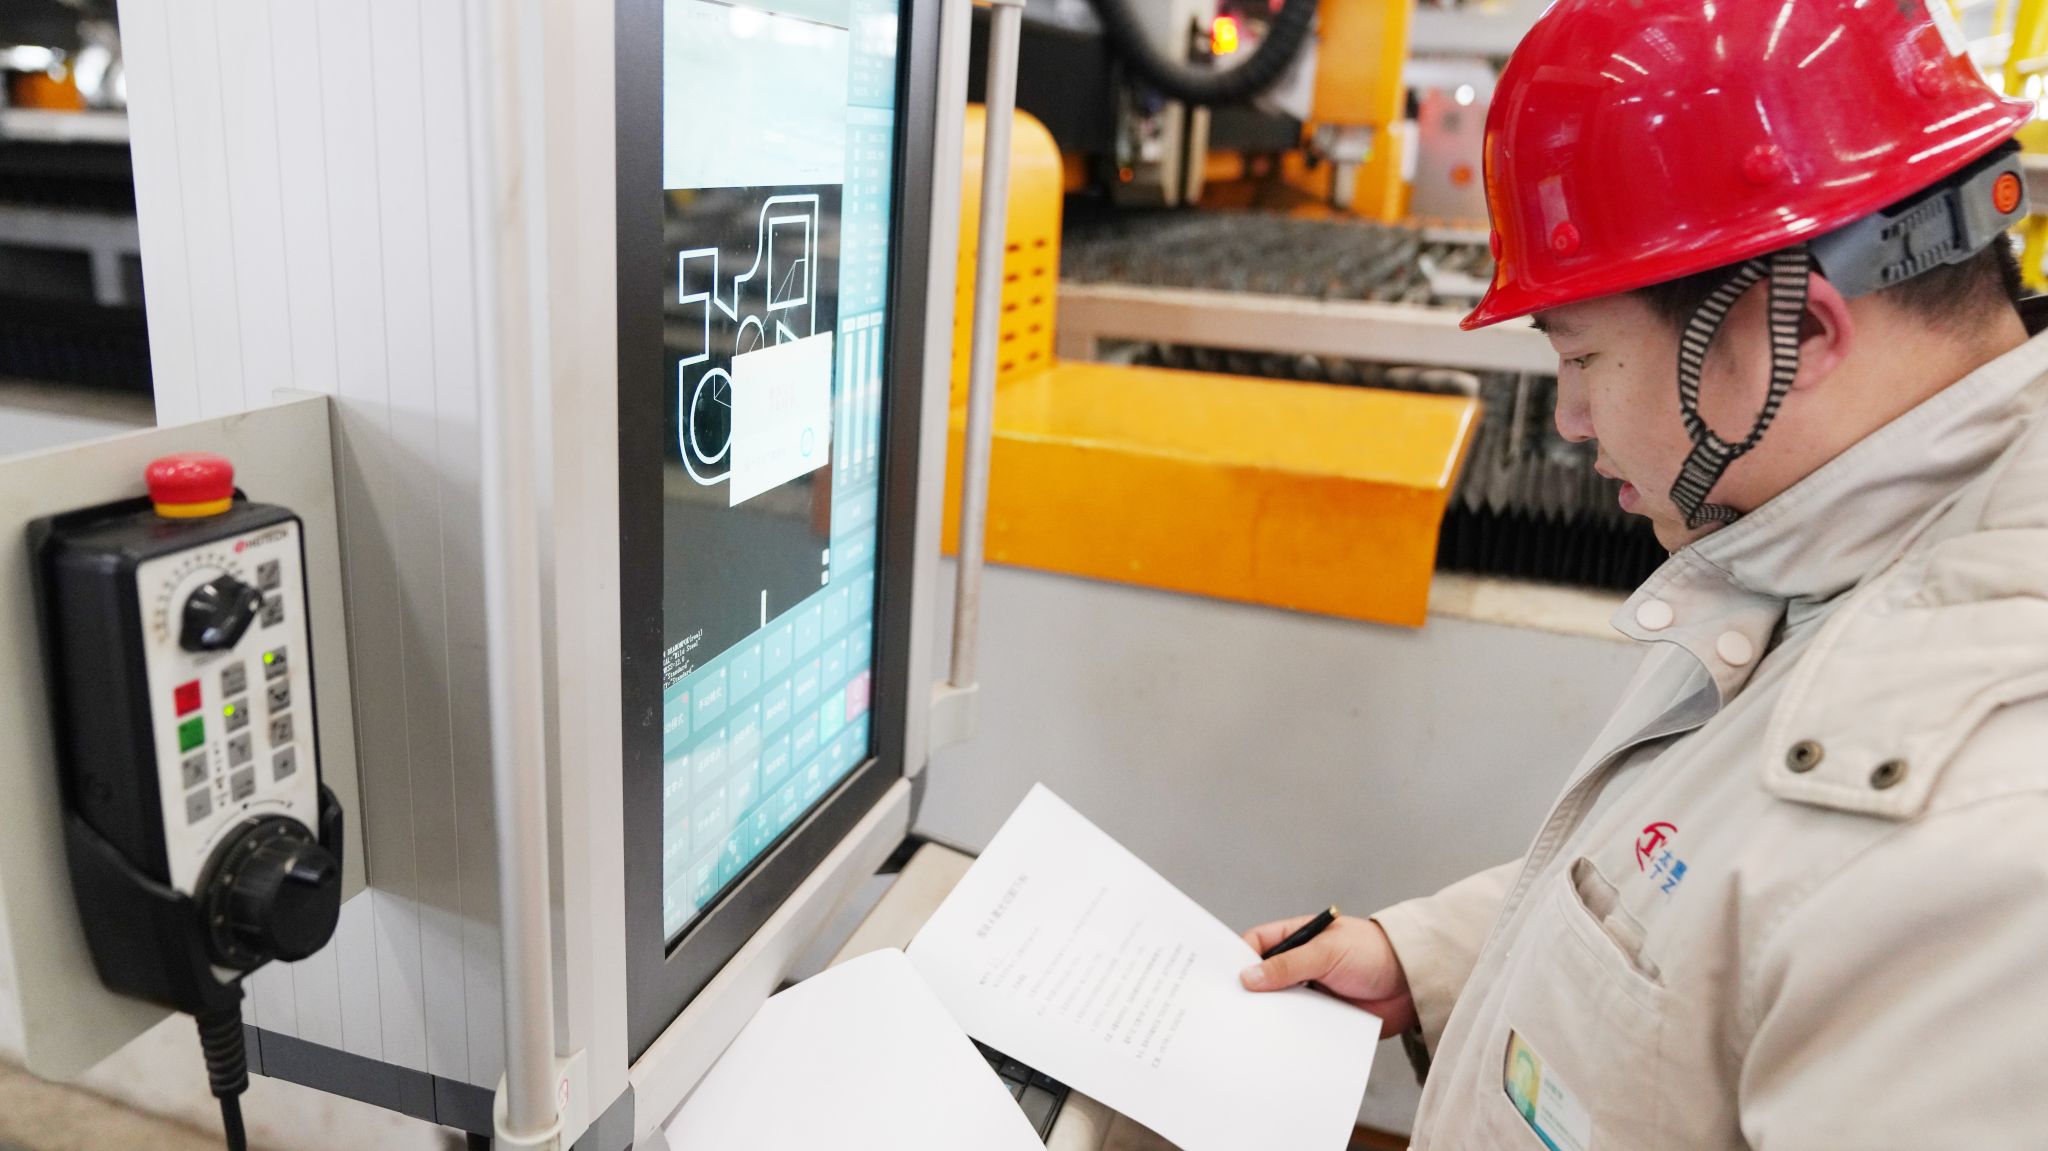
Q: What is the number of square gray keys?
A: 12